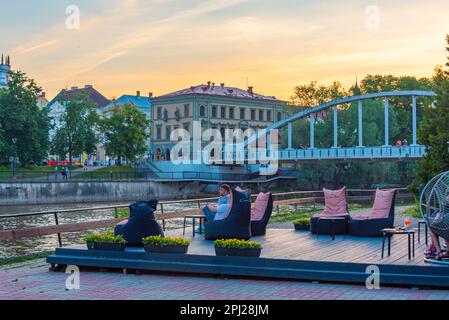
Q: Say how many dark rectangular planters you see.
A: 4